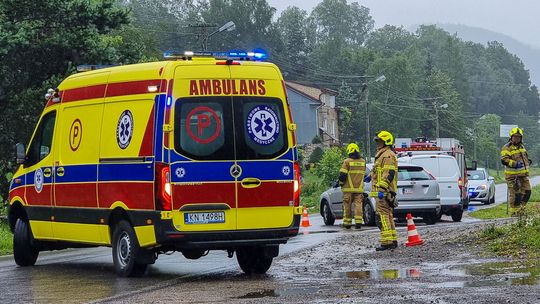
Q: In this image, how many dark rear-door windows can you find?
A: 2